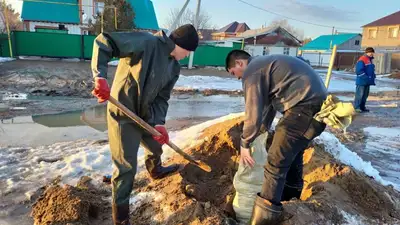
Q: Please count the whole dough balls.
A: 0